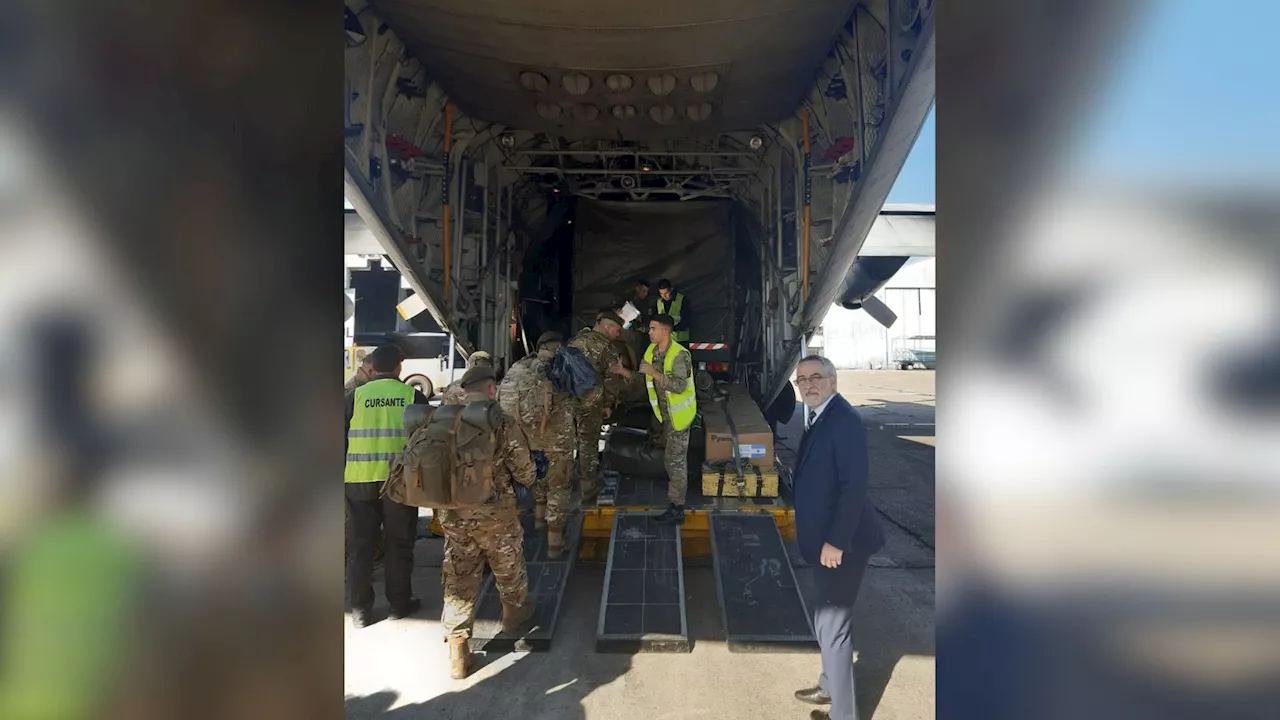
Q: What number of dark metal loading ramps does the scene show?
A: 3